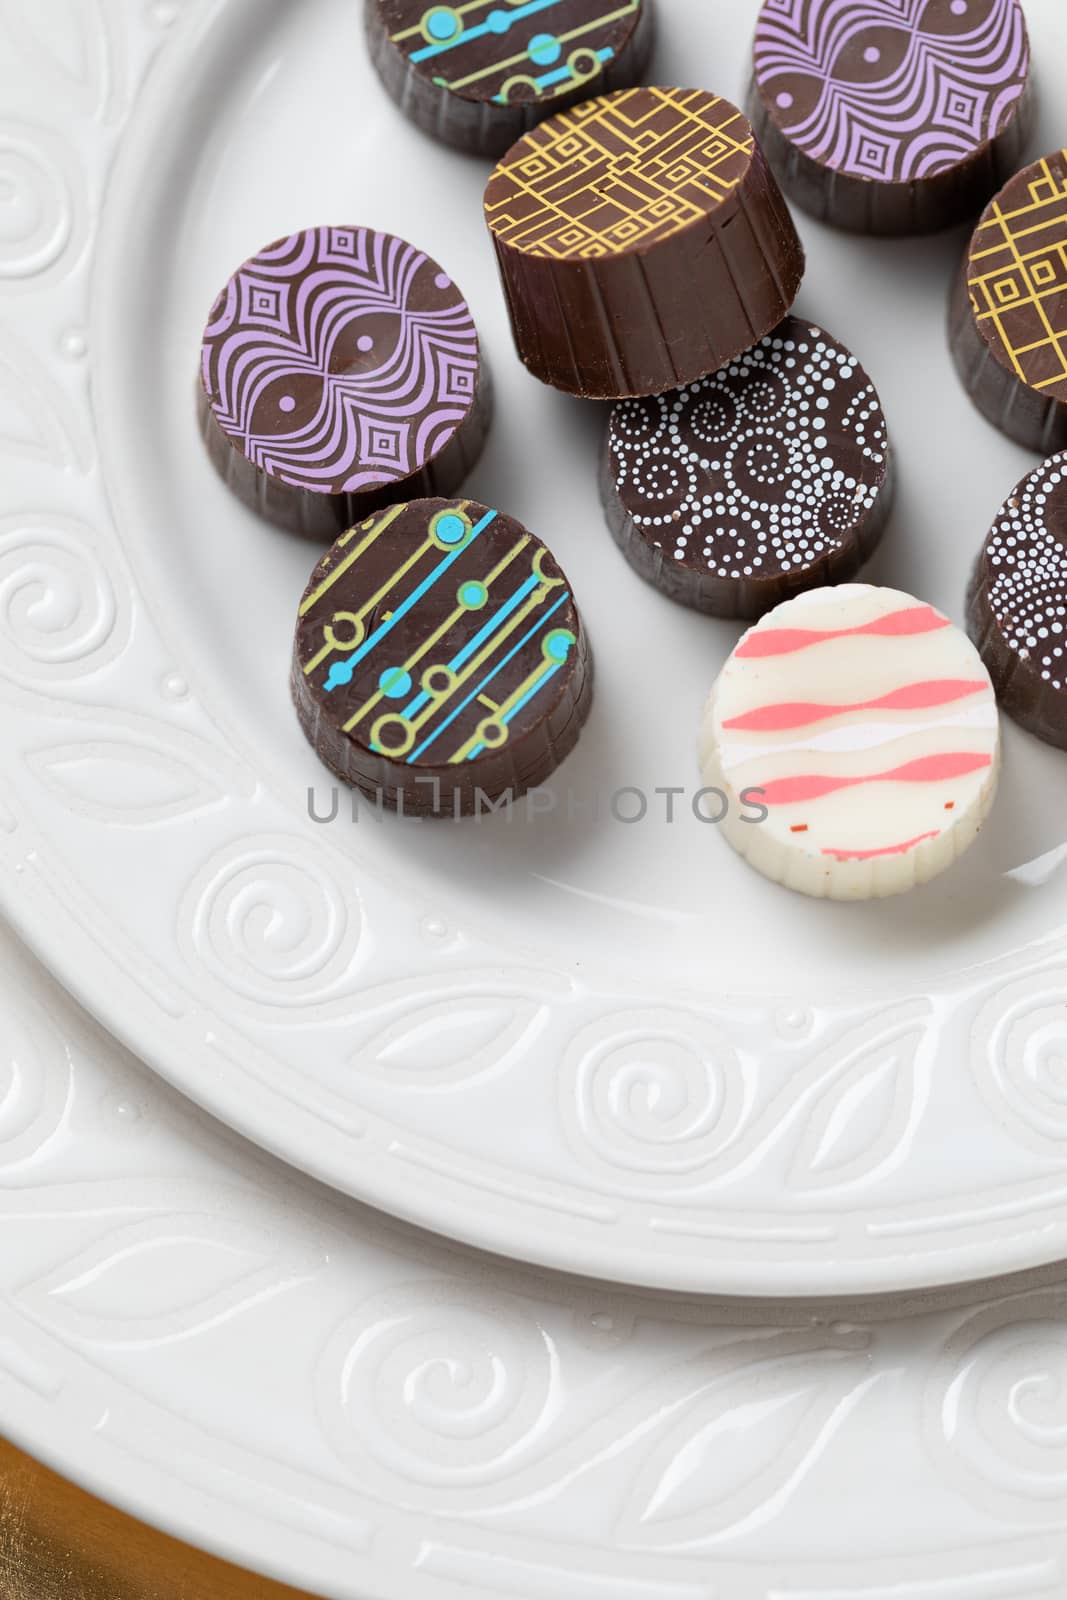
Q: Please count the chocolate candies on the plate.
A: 9